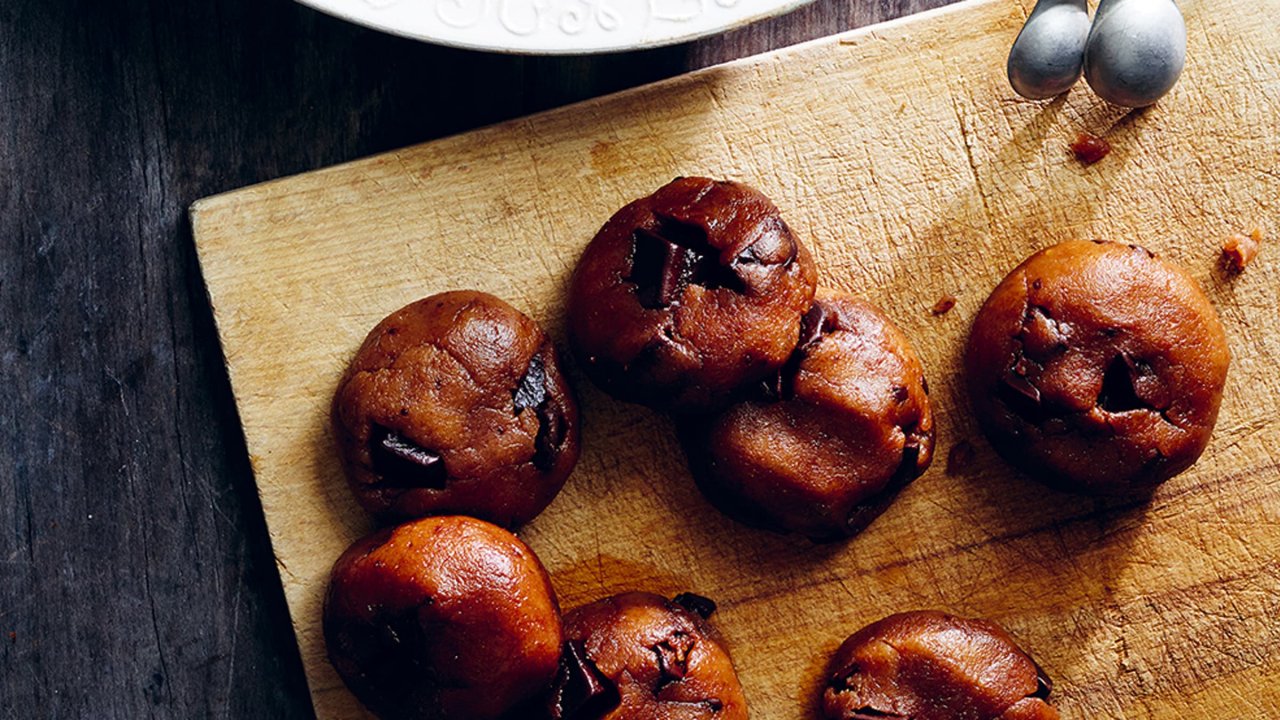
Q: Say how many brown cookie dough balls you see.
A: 7